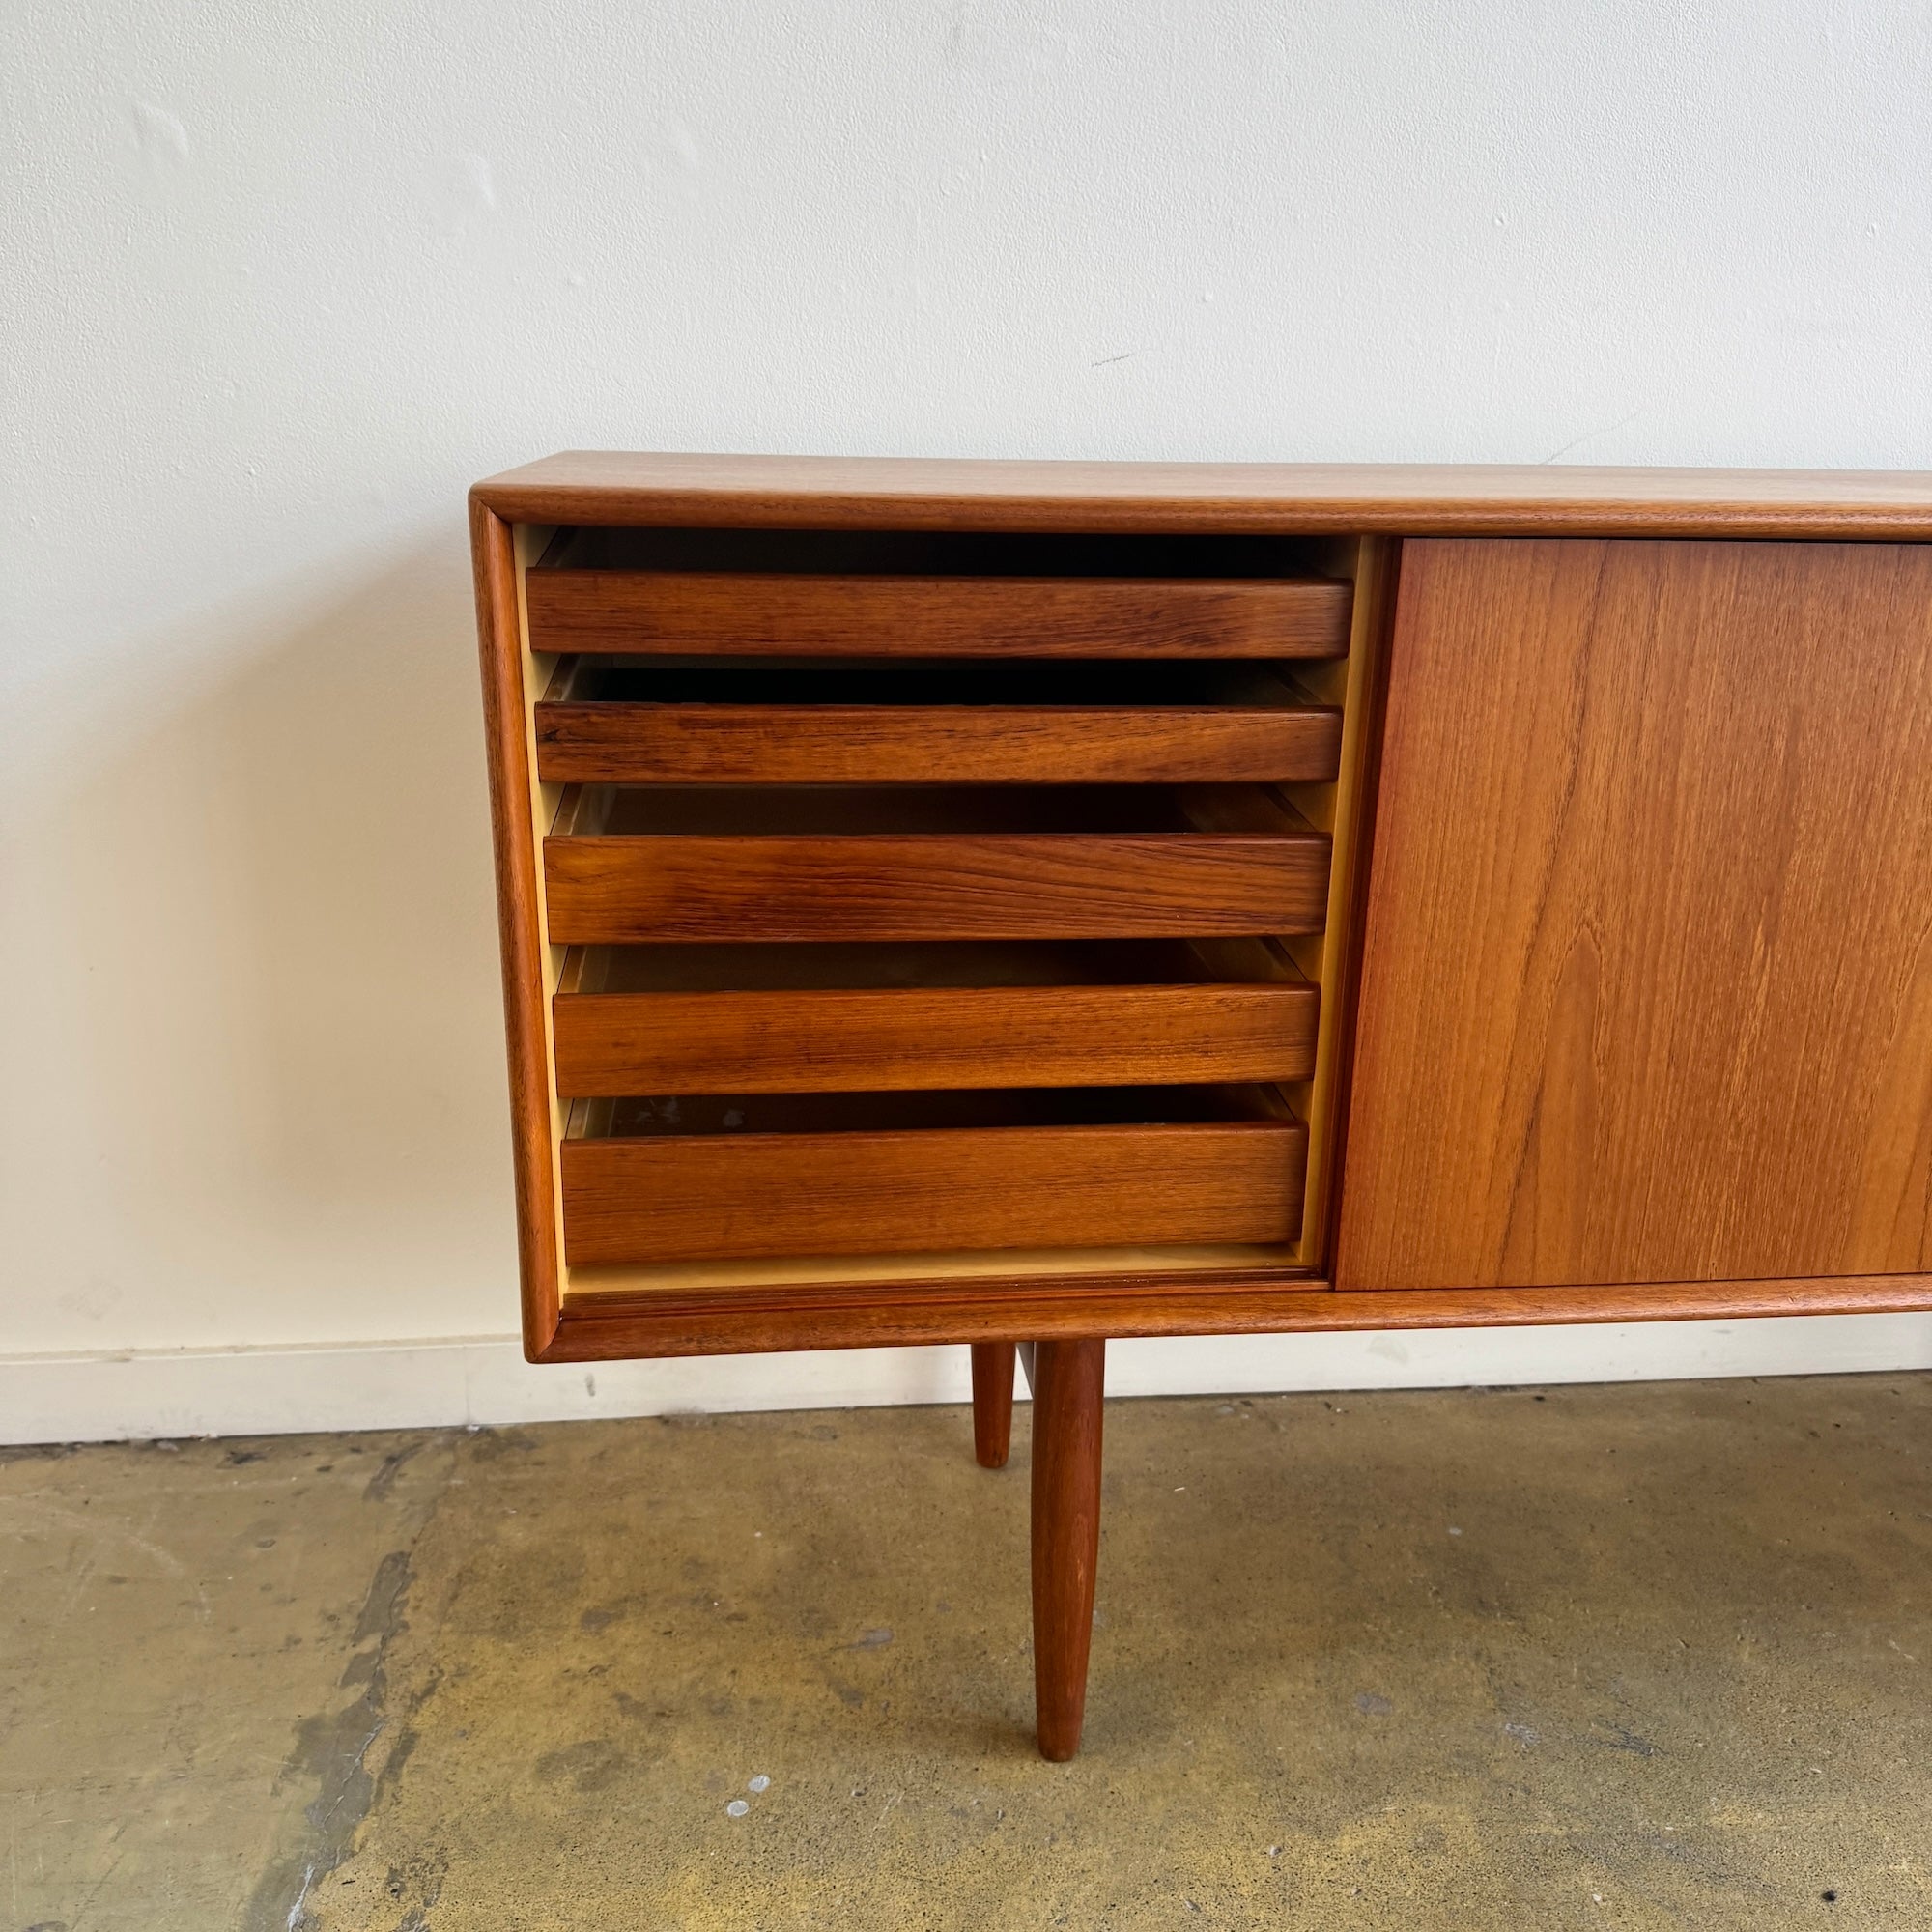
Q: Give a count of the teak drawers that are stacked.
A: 5